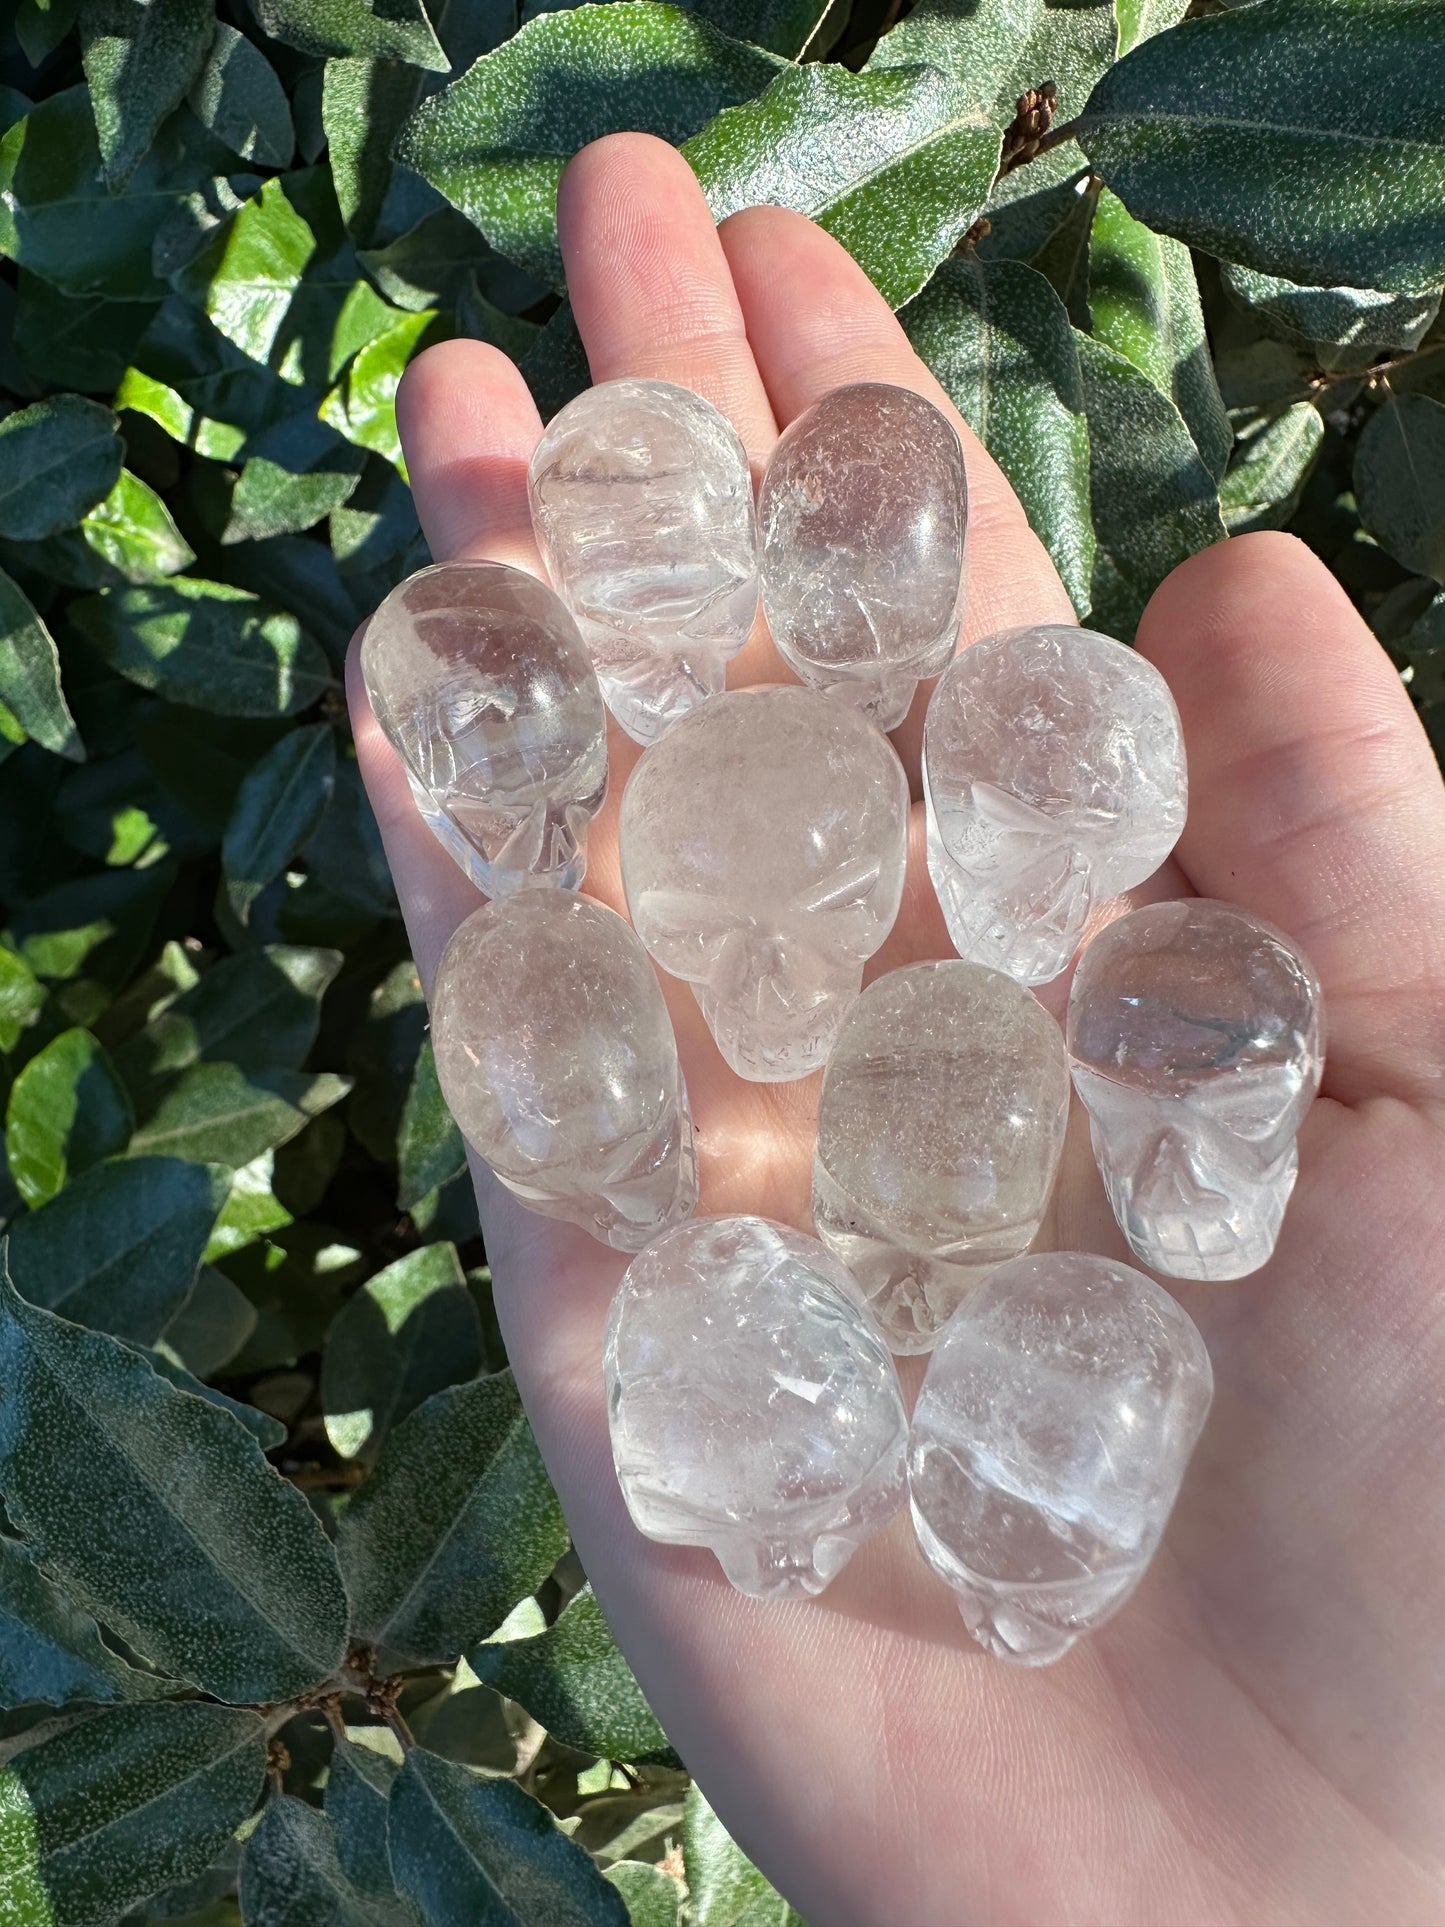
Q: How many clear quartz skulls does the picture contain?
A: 10